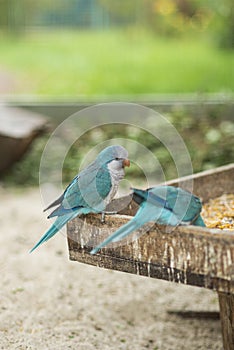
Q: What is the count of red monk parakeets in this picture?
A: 0